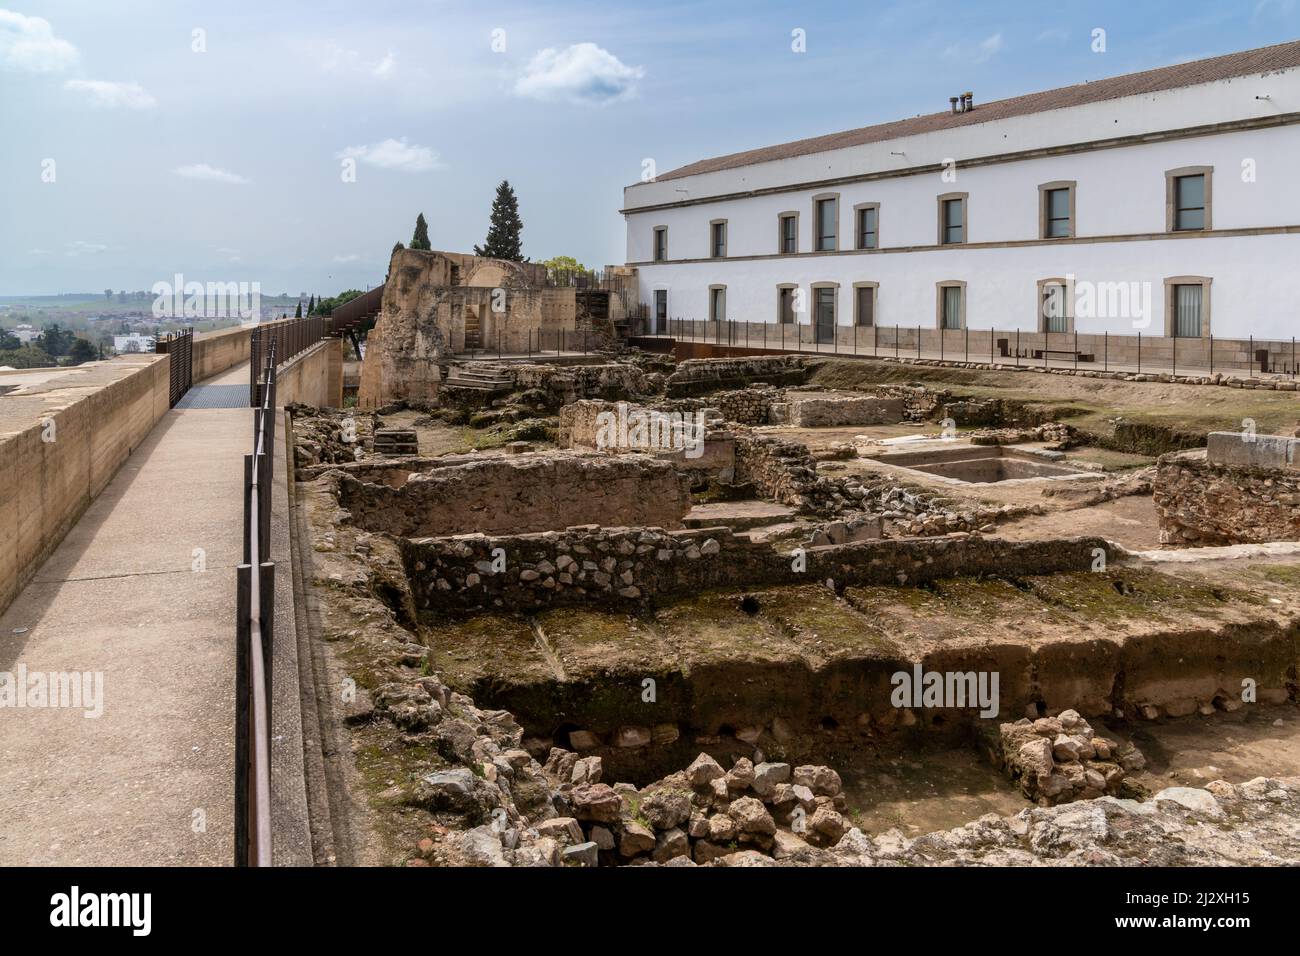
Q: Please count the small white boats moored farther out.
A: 0